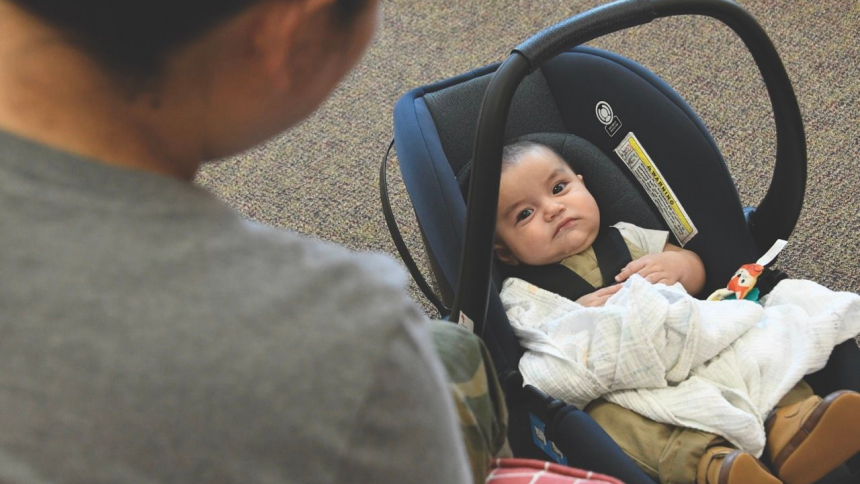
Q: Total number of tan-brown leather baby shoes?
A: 2